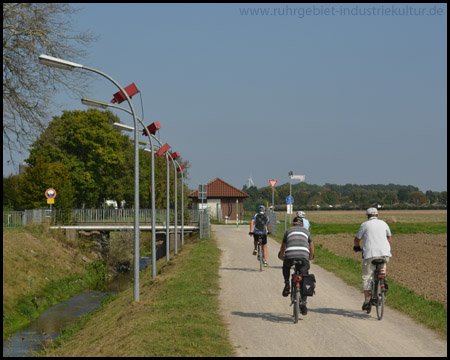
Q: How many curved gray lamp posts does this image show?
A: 5